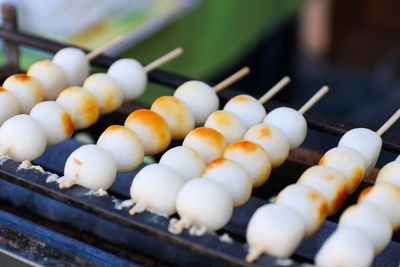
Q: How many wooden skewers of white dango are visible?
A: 7